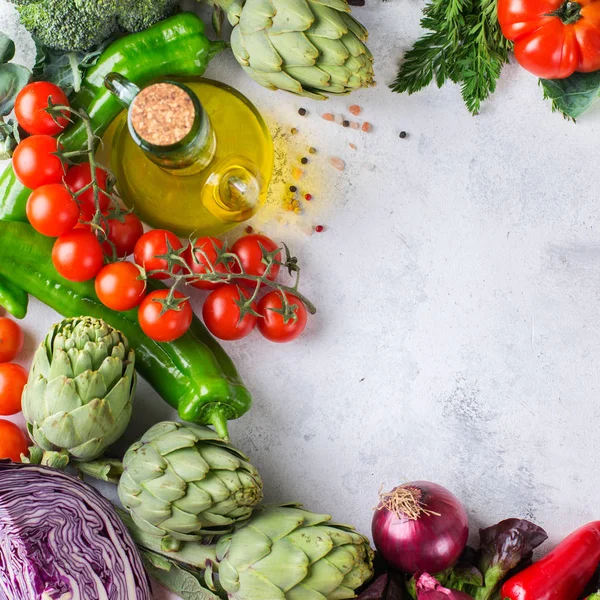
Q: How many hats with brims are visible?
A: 0